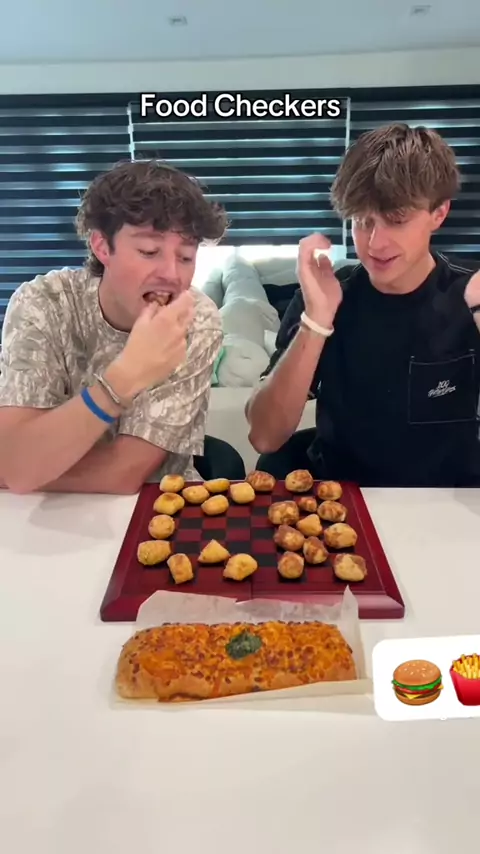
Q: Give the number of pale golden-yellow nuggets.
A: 11